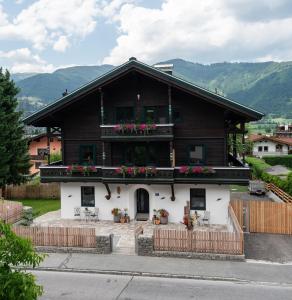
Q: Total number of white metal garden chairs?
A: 3